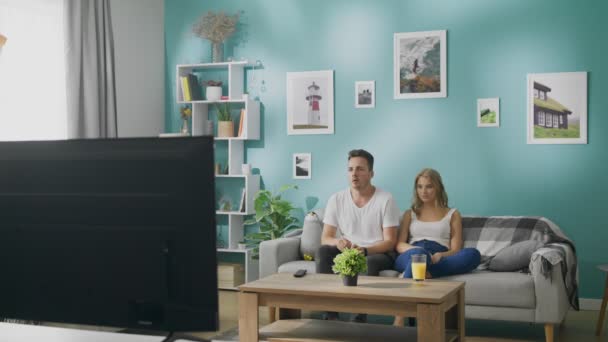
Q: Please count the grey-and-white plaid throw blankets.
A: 1